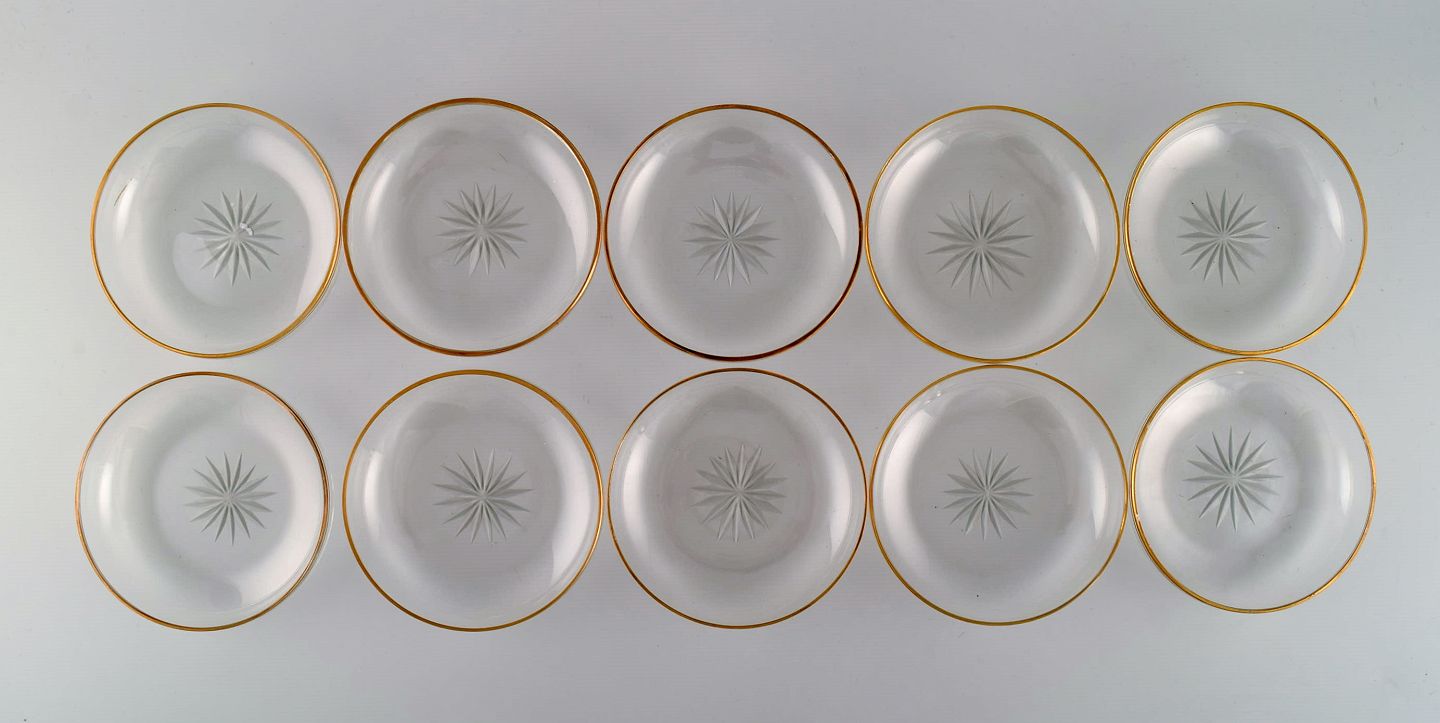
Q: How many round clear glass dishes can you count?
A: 10